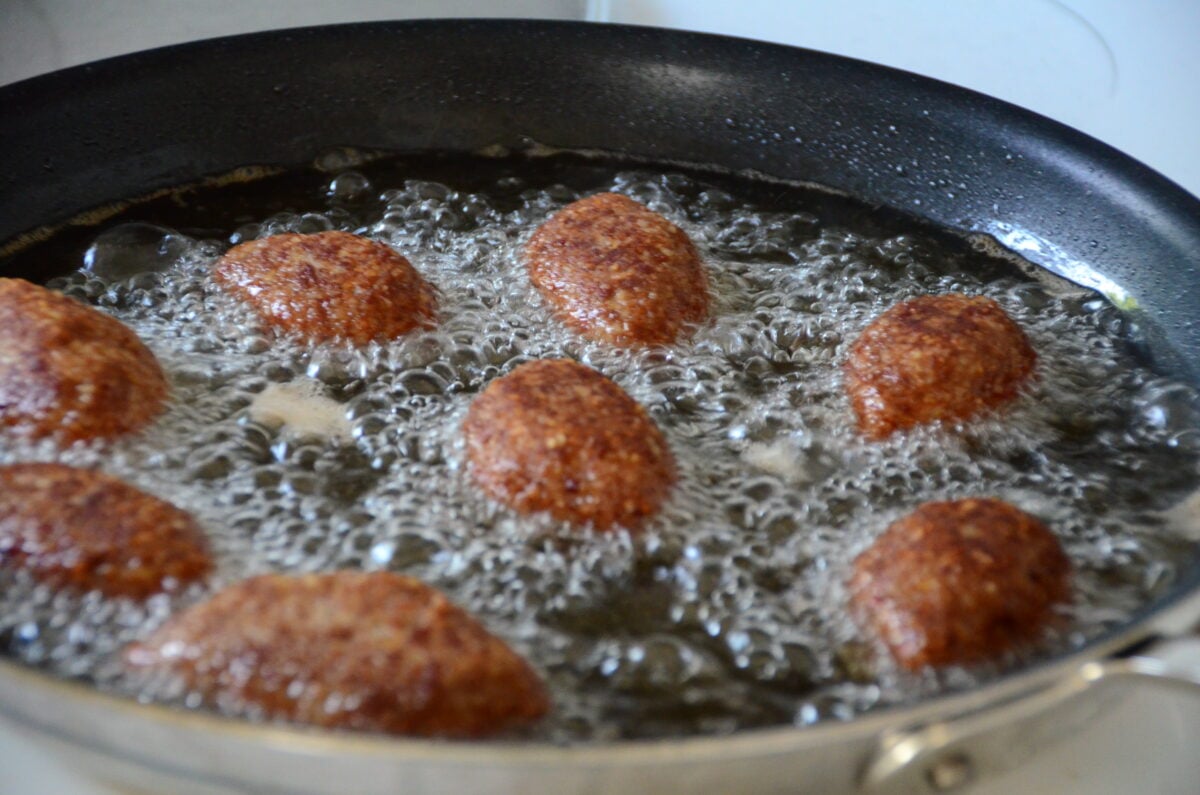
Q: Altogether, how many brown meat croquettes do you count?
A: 8